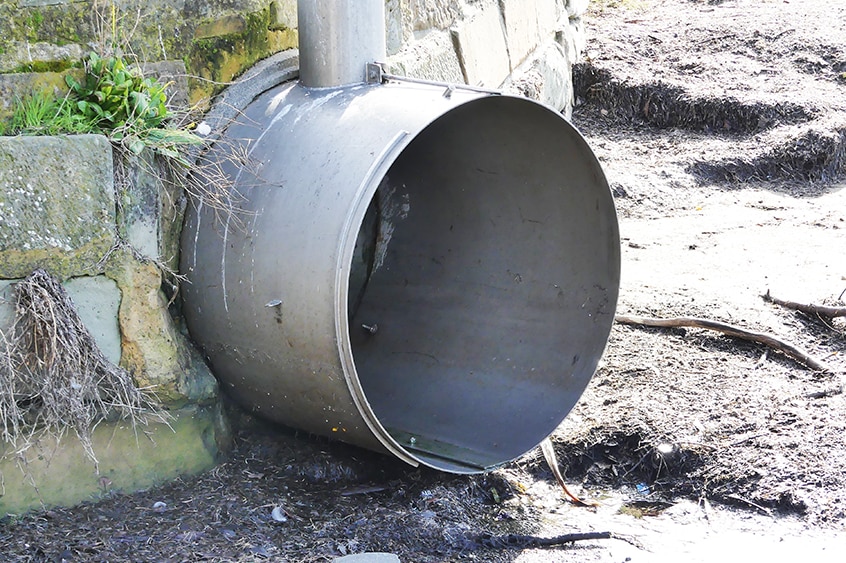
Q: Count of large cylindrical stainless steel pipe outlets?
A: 1